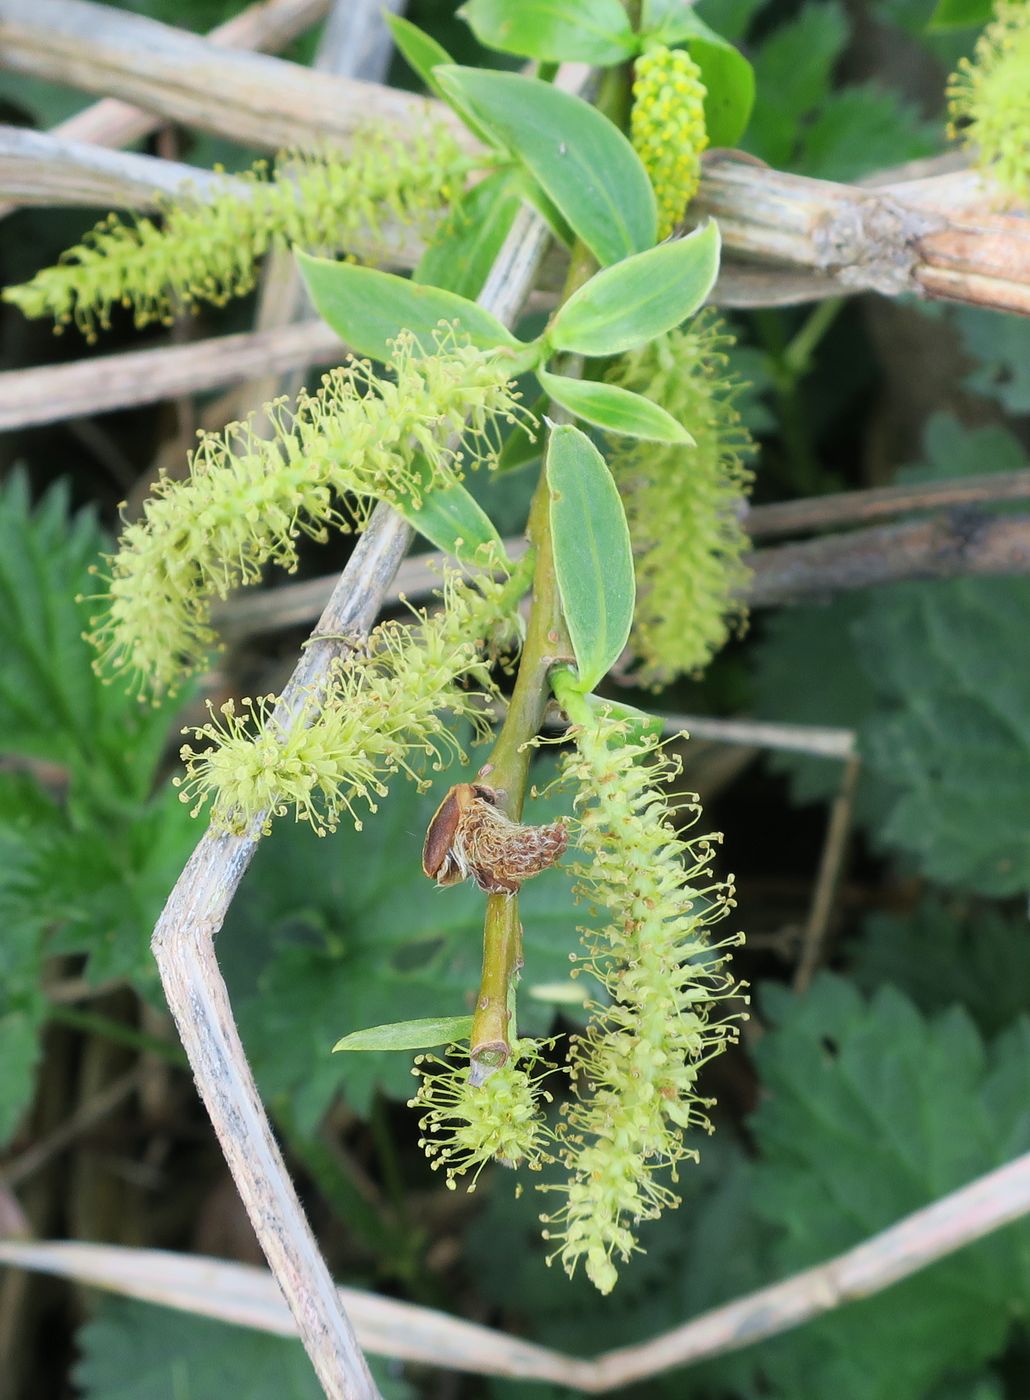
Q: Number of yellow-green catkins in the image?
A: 8